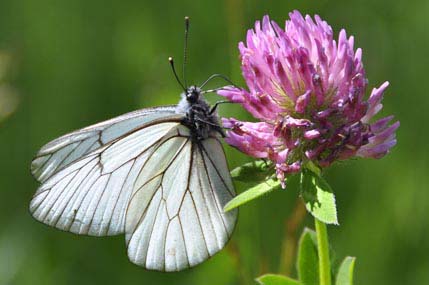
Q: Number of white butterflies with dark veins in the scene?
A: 1